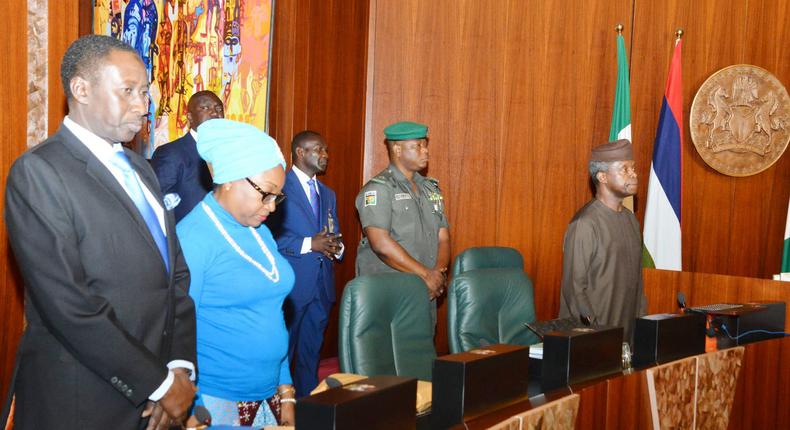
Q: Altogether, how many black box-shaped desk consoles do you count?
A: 5